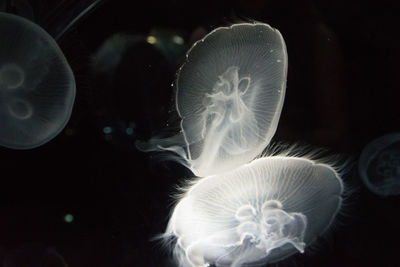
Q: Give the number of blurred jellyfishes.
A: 2